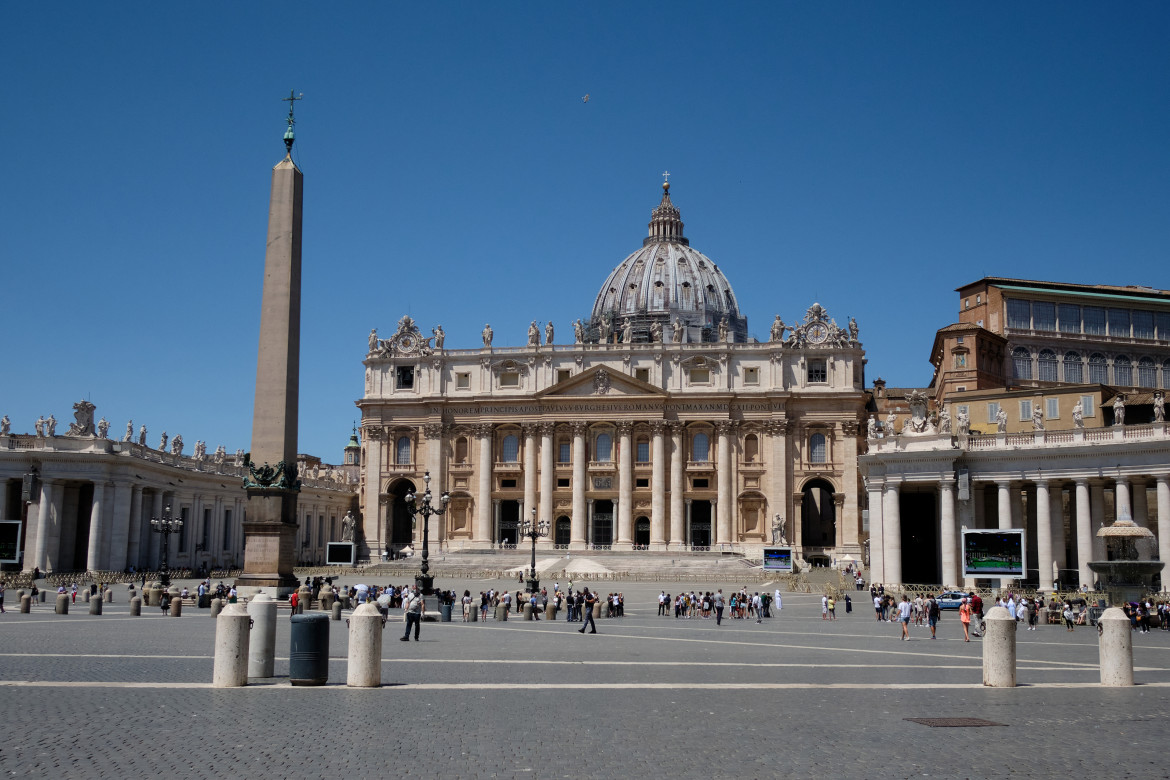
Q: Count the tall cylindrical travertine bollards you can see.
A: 5